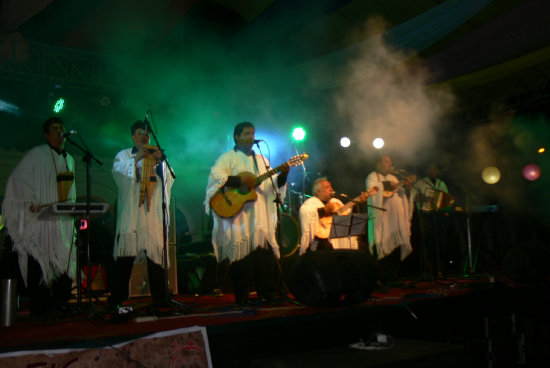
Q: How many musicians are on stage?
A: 6